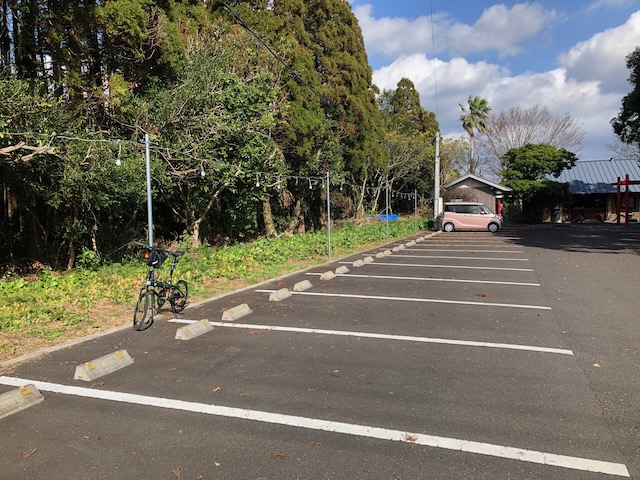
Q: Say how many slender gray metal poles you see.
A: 4